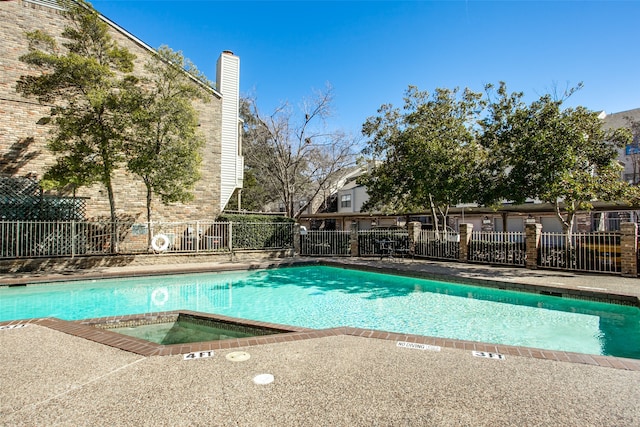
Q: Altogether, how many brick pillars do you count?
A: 6